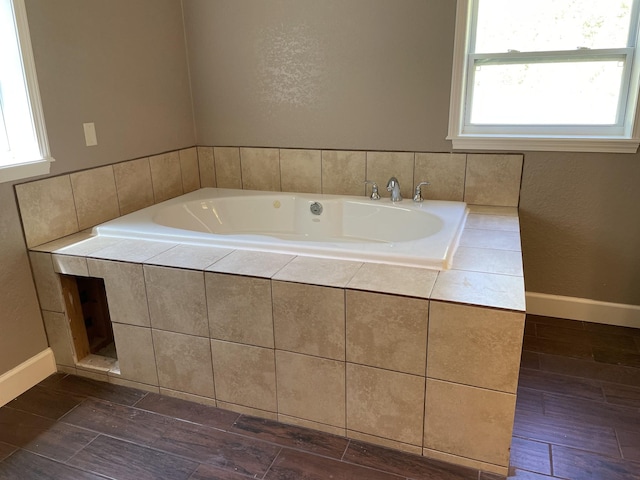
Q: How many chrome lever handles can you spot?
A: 2